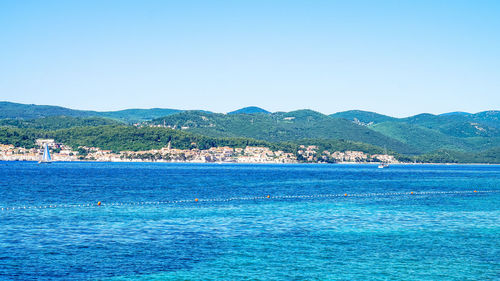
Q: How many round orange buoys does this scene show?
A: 6